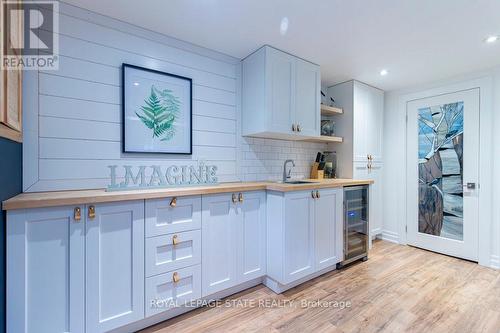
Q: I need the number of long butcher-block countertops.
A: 1